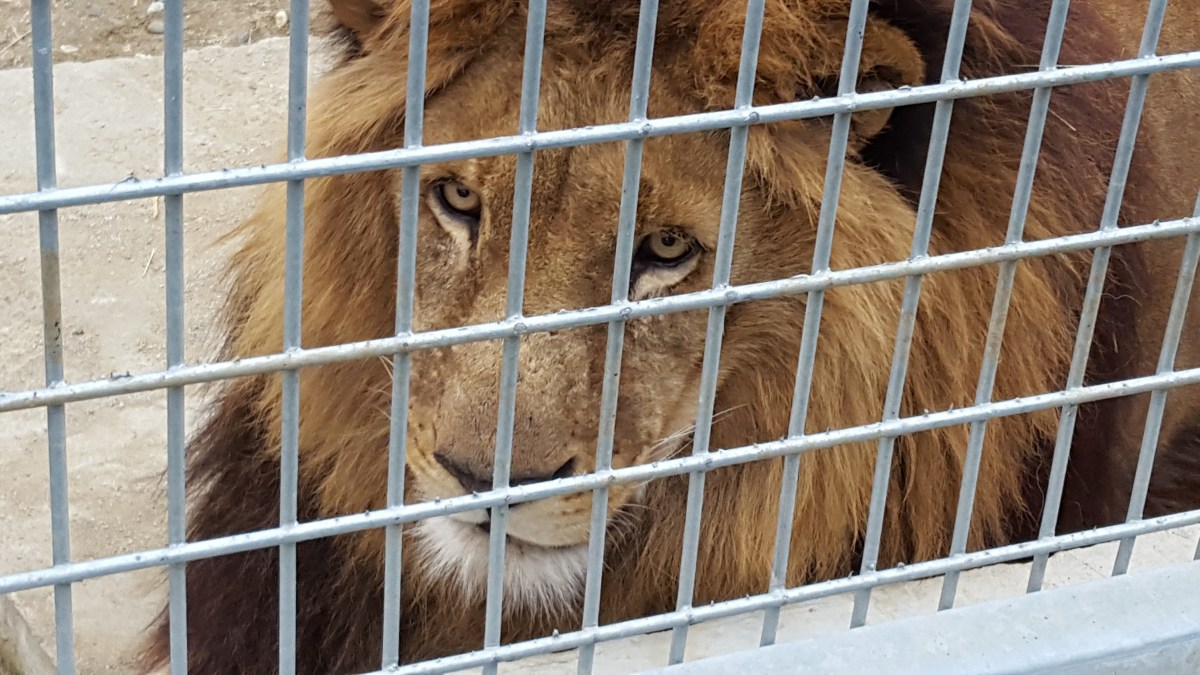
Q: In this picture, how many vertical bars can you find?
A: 12